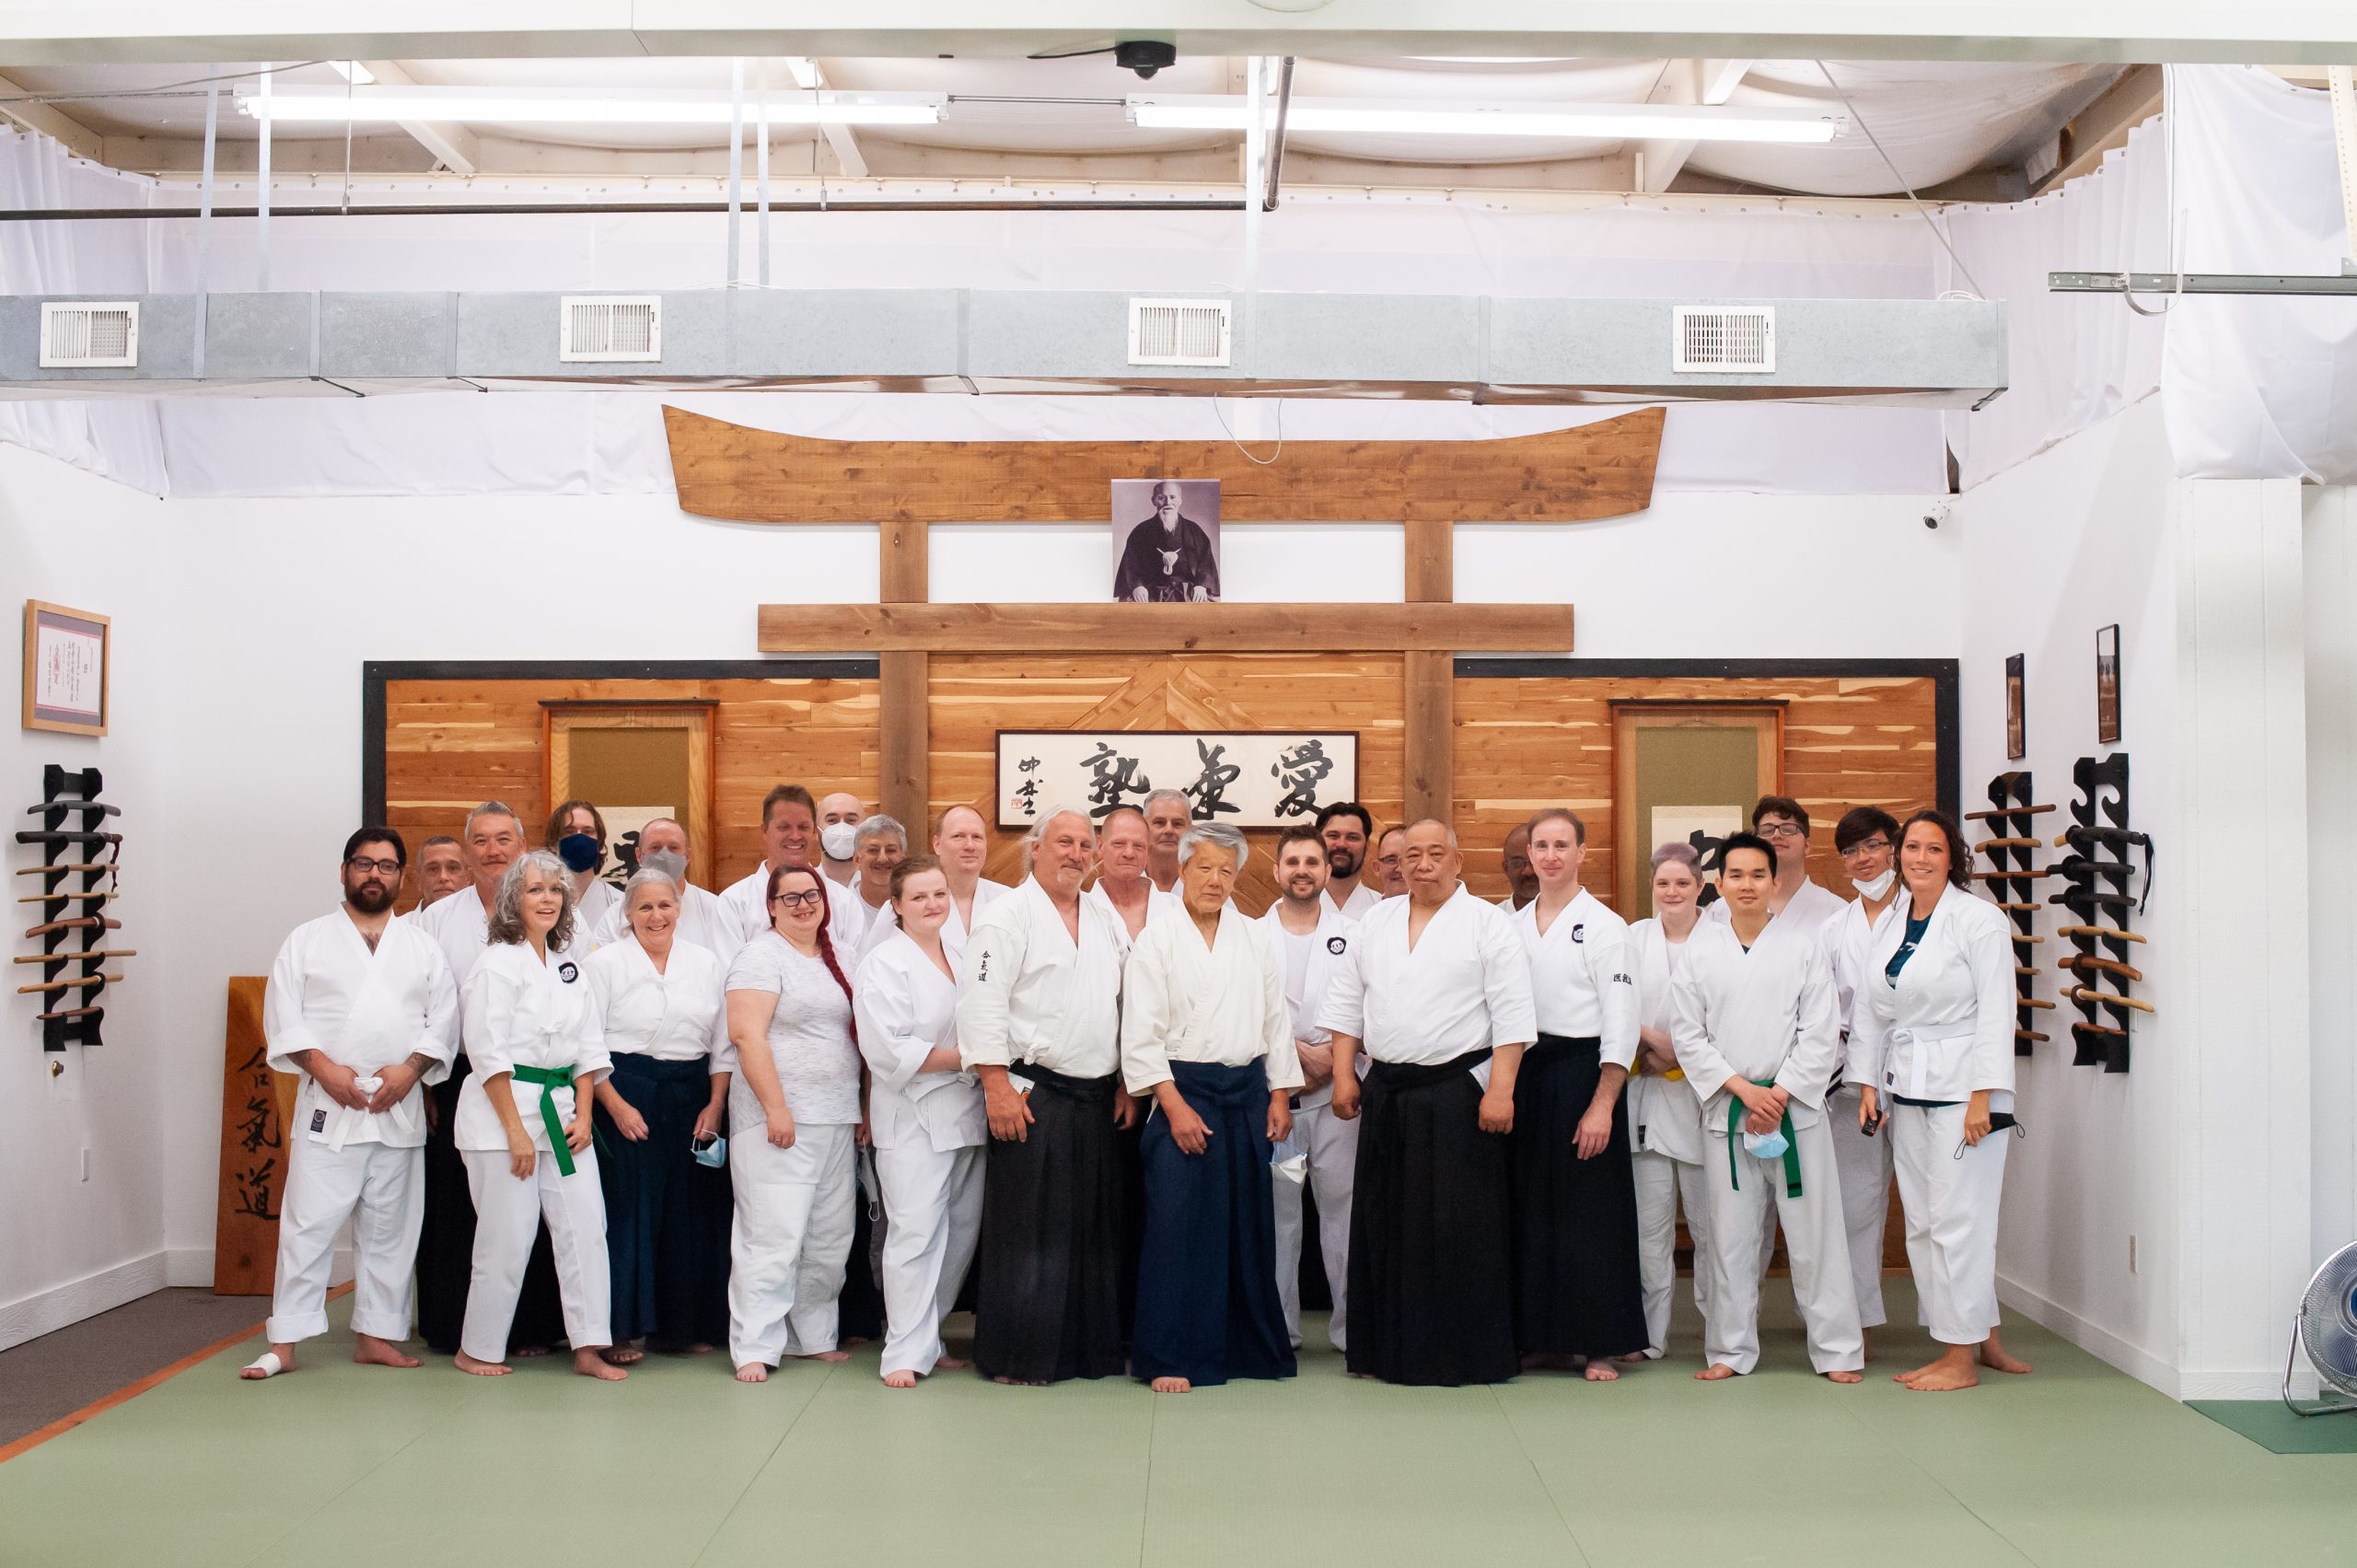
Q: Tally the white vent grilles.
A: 4